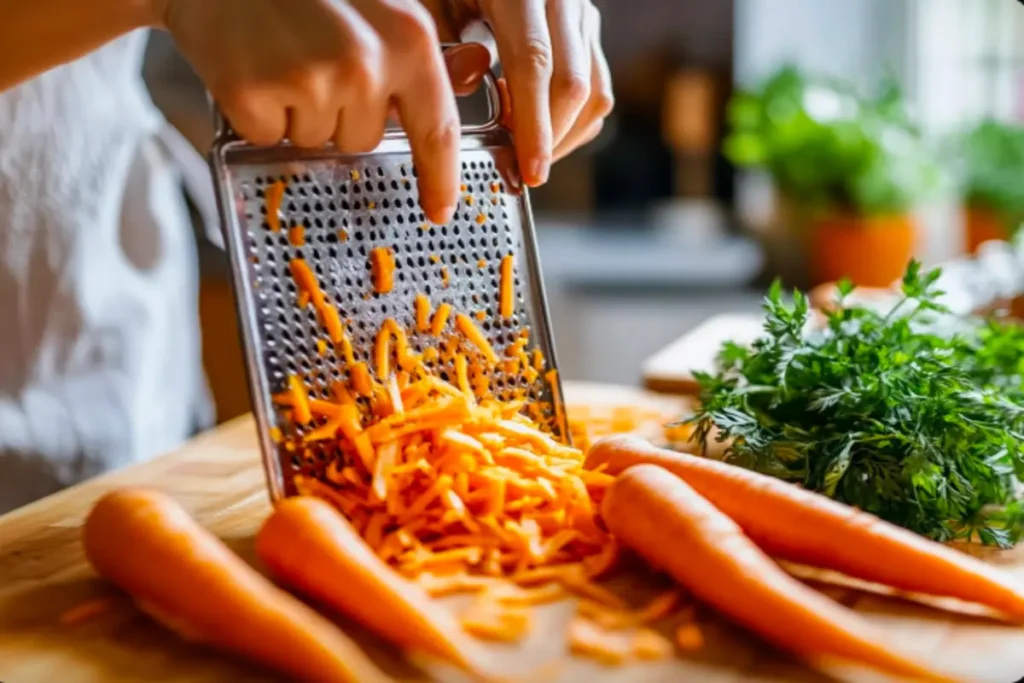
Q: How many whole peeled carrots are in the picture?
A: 4